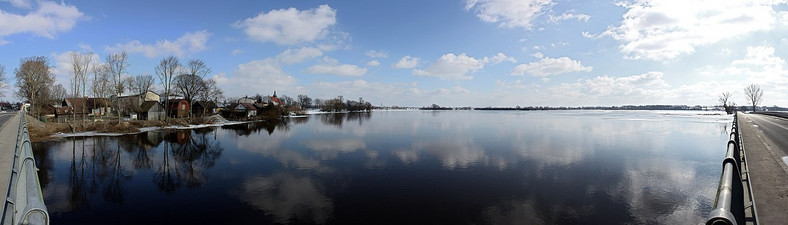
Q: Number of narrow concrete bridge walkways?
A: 2